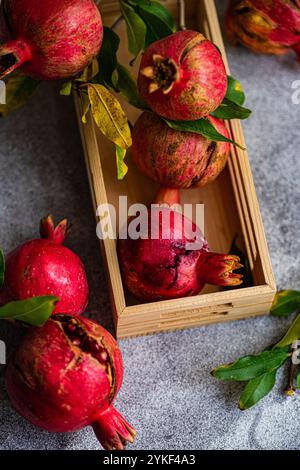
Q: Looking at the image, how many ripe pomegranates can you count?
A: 7